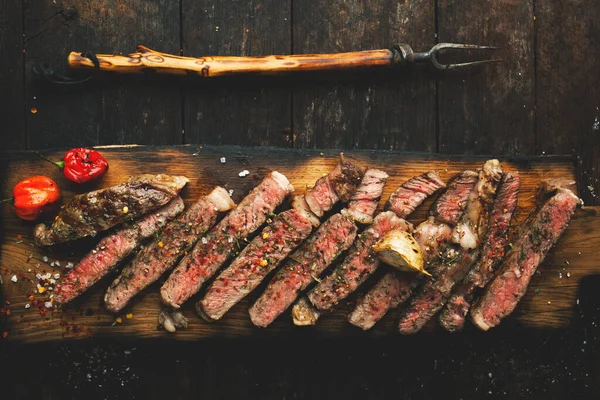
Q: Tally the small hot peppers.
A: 2